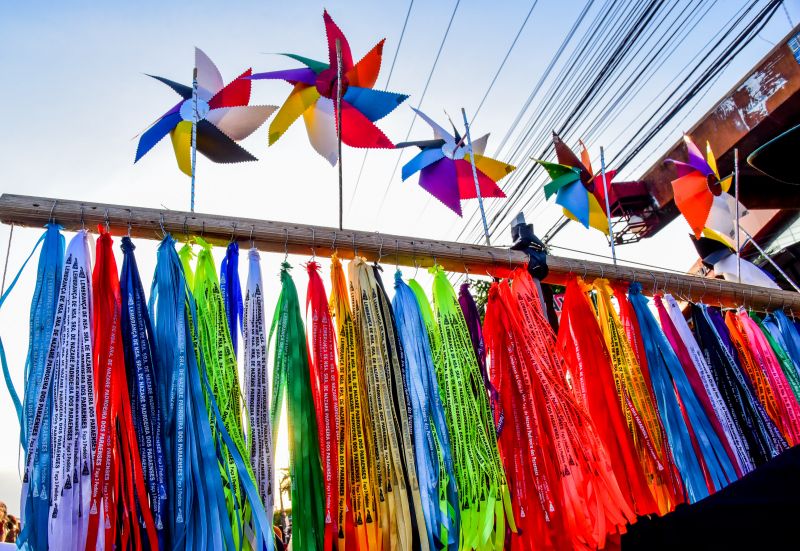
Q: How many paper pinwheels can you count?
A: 6